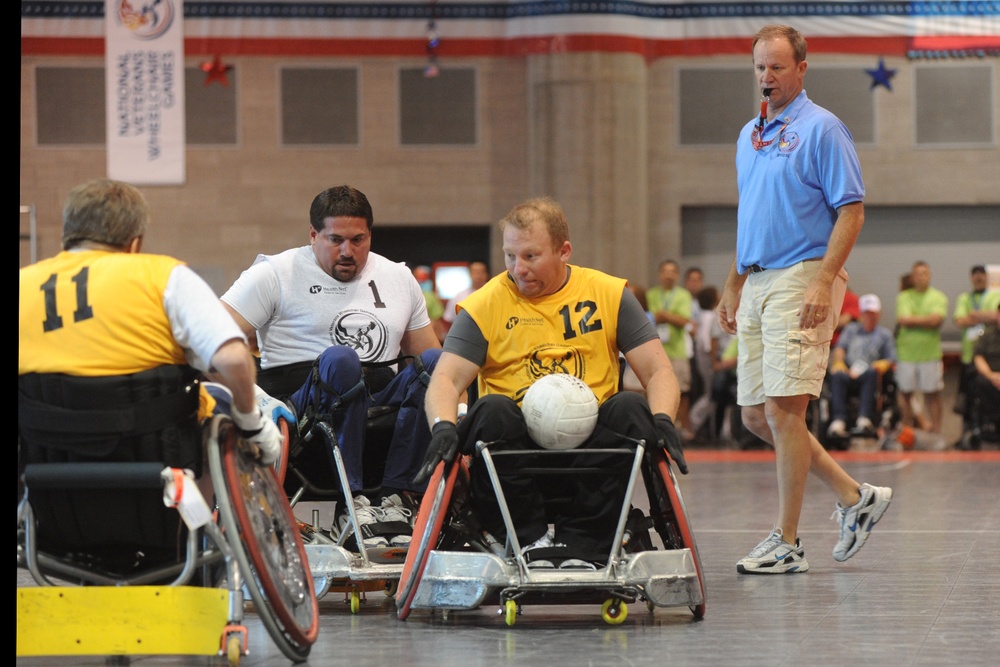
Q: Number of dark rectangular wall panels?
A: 7